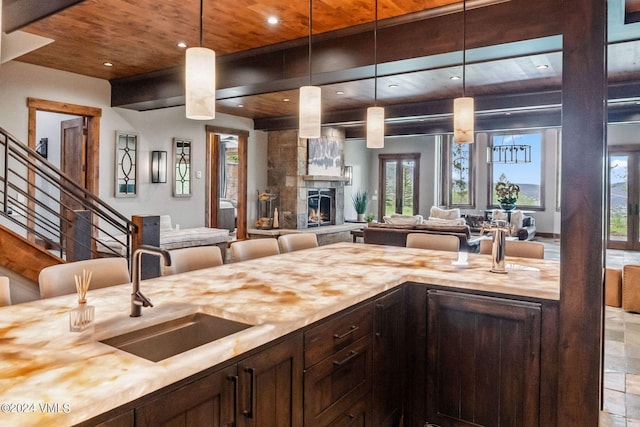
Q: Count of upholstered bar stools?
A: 7